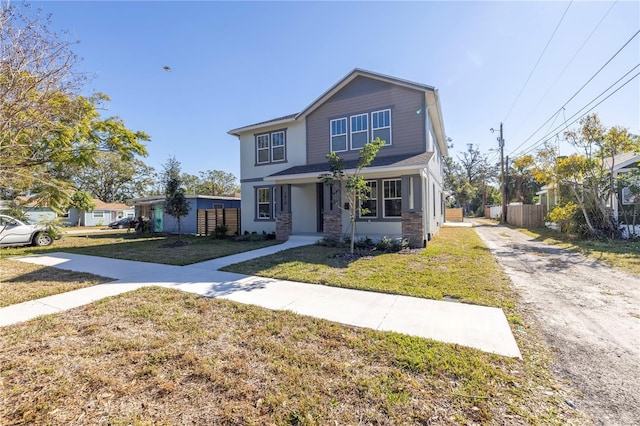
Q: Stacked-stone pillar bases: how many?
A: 3